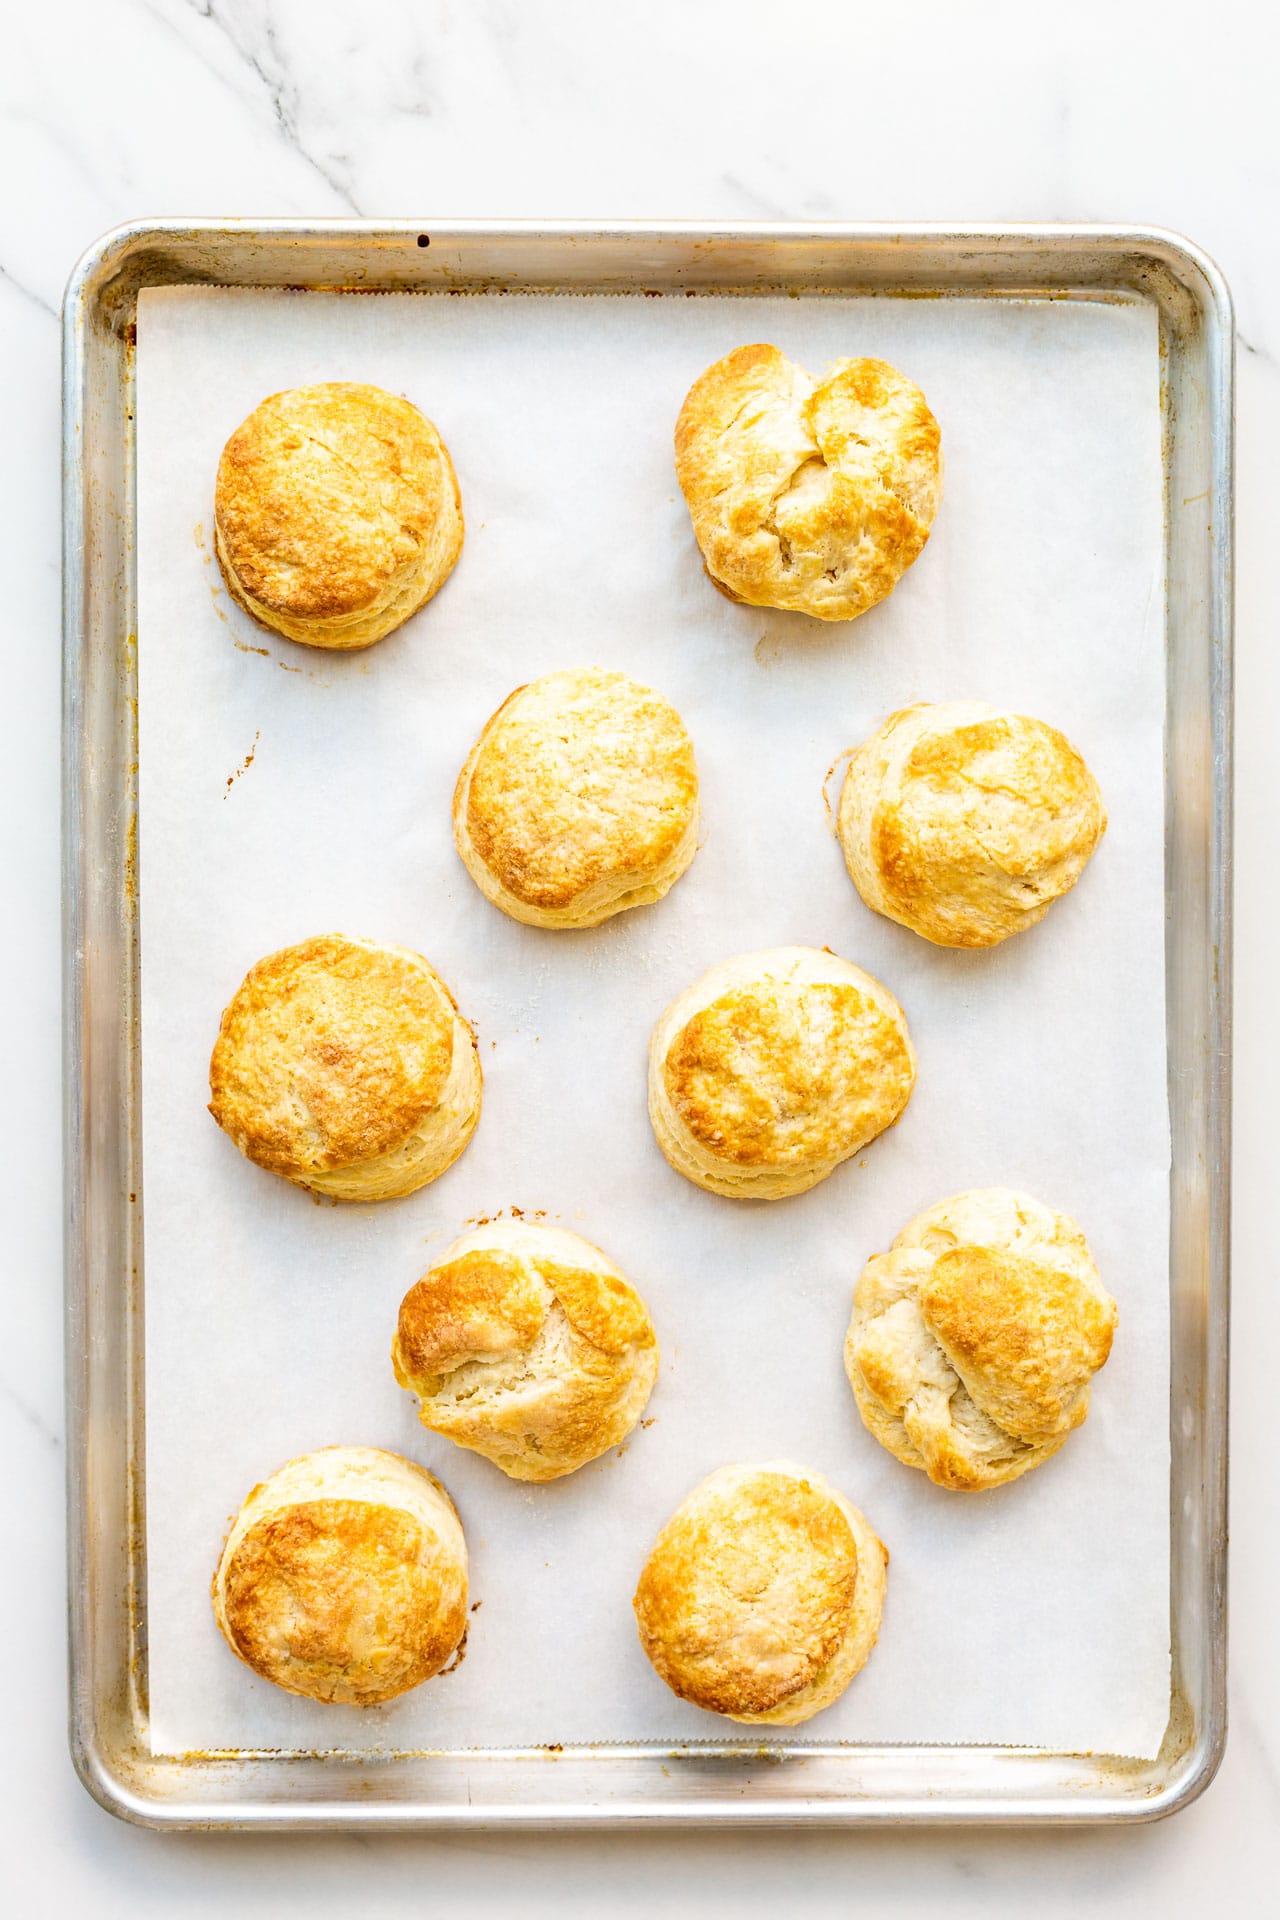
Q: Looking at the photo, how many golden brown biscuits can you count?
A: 10